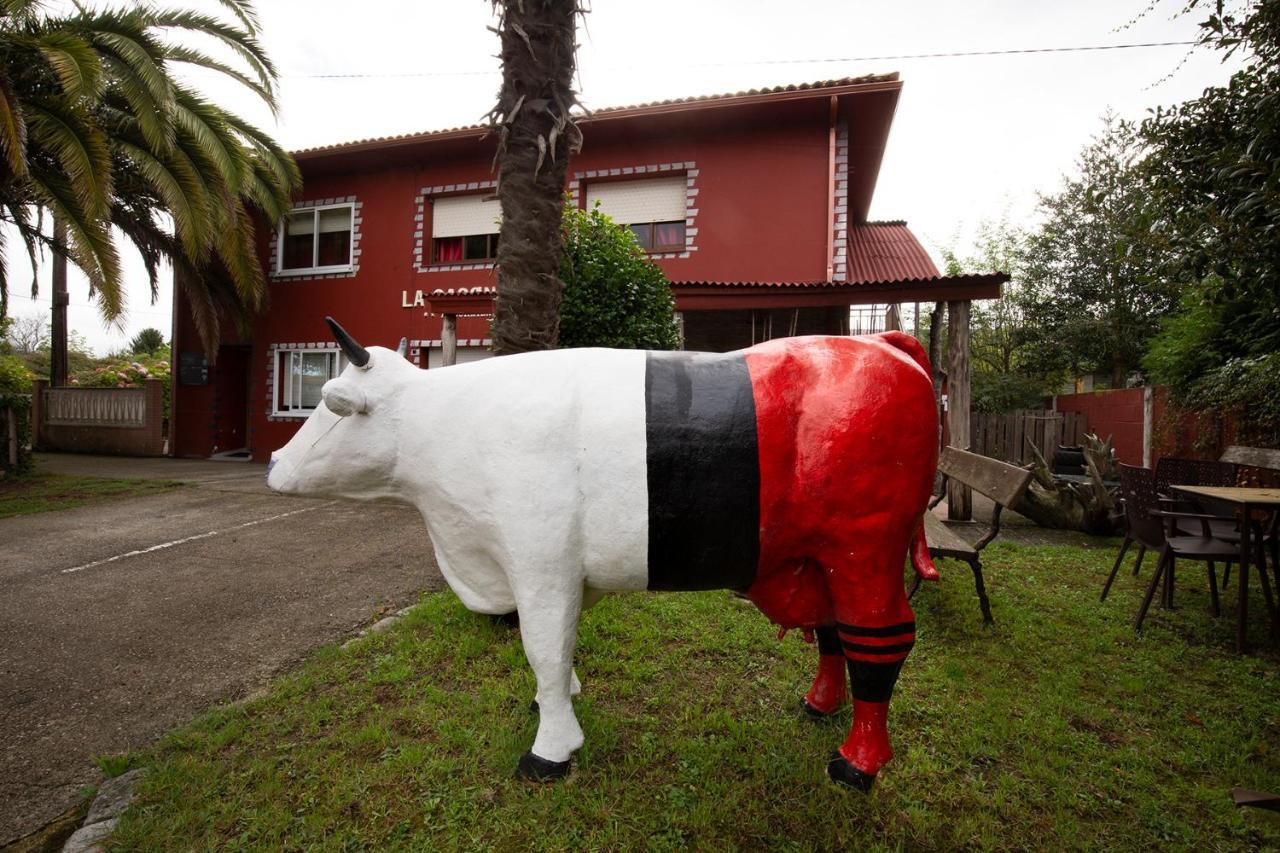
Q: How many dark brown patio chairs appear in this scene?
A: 2